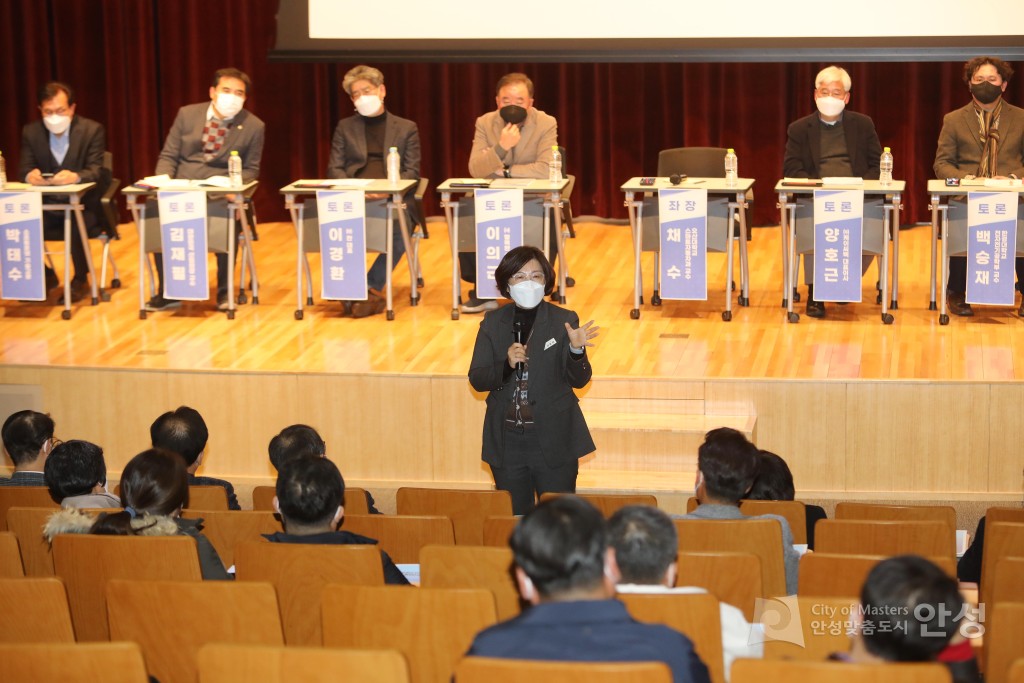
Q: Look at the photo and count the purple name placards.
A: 7